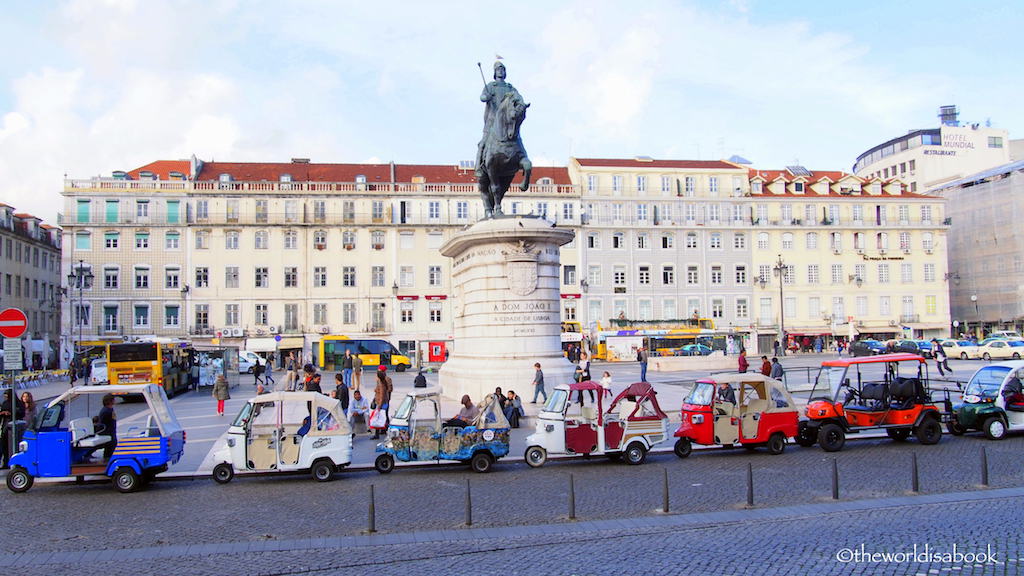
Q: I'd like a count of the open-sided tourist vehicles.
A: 7